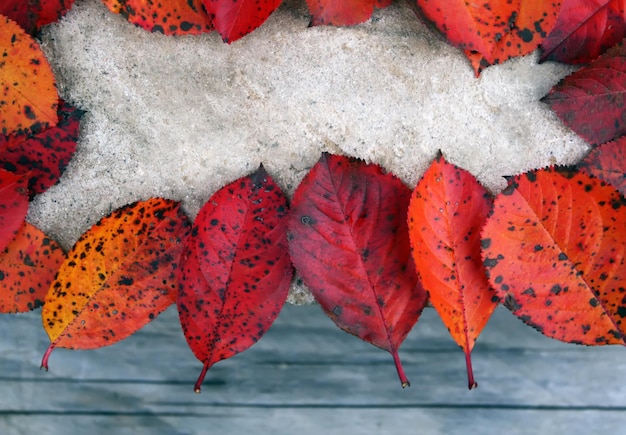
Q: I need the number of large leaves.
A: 5